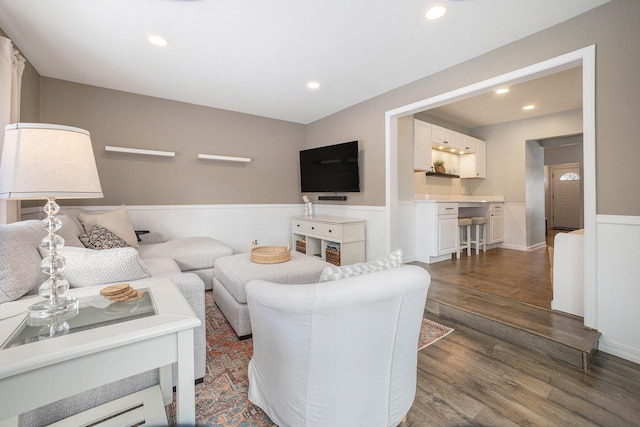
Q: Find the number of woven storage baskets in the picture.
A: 2